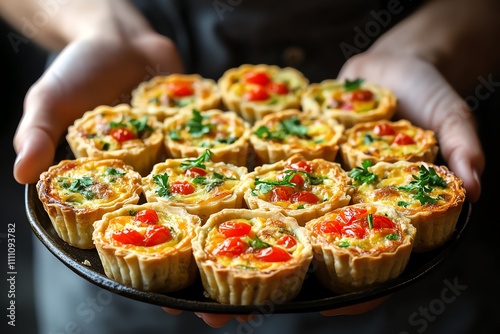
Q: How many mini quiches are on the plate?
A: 14